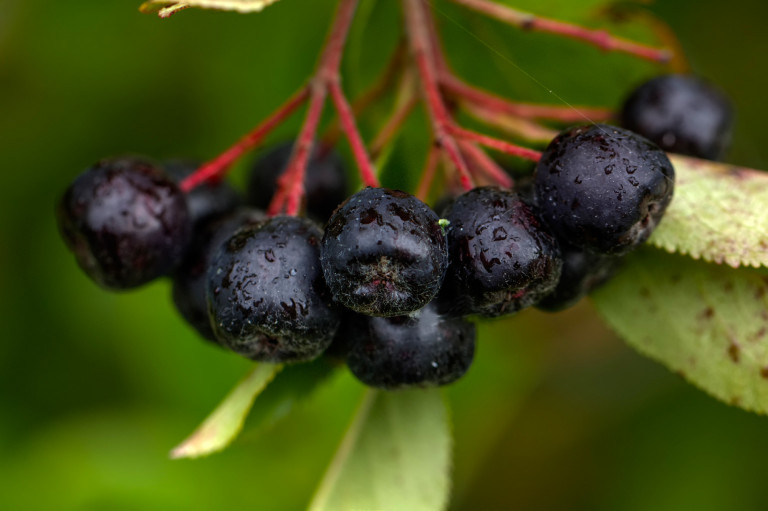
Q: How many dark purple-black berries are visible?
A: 11